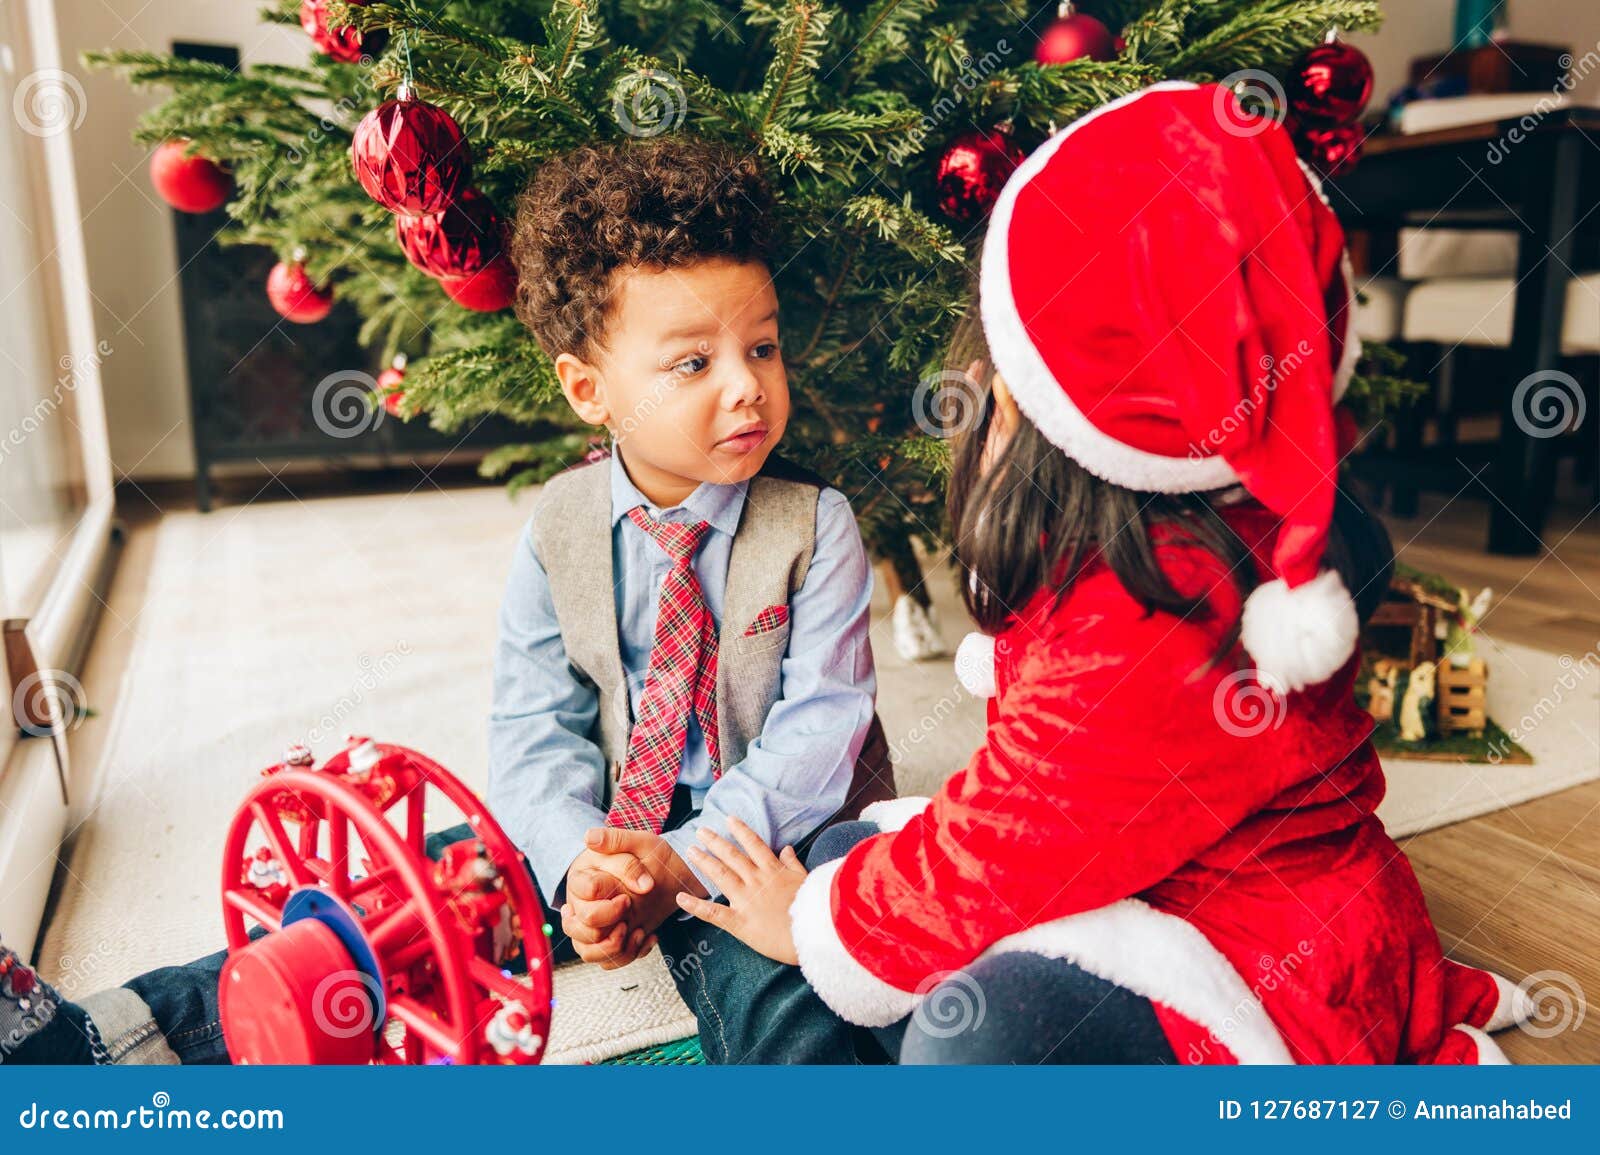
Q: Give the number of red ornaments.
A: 11